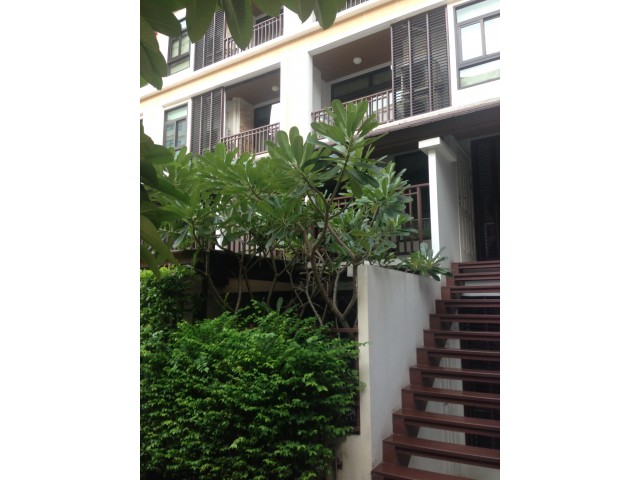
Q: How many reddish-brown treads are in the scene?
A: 12